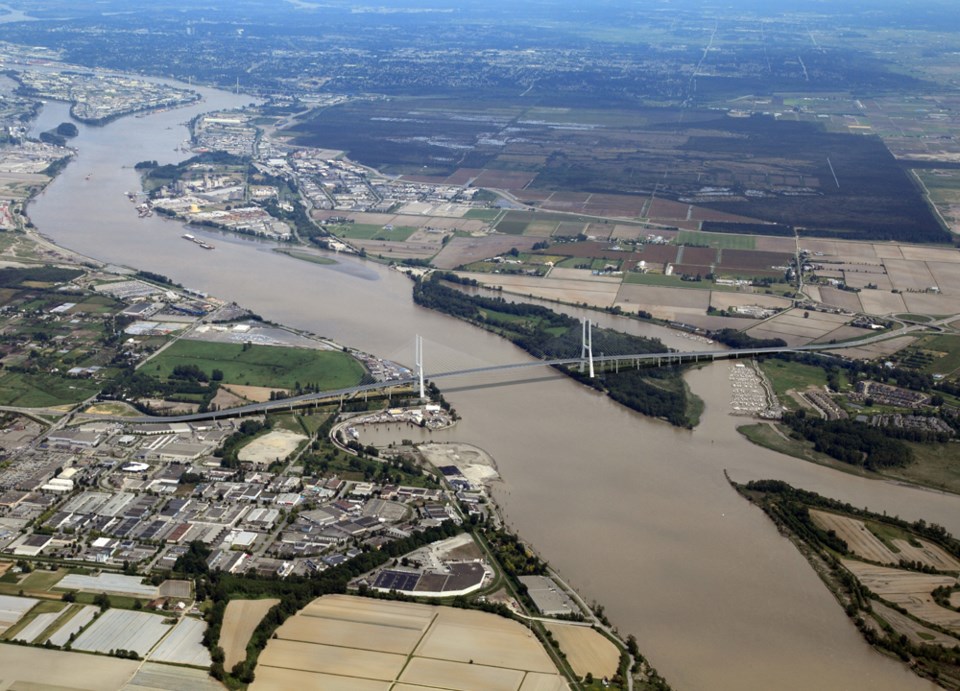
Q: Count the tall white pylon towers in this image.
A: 2